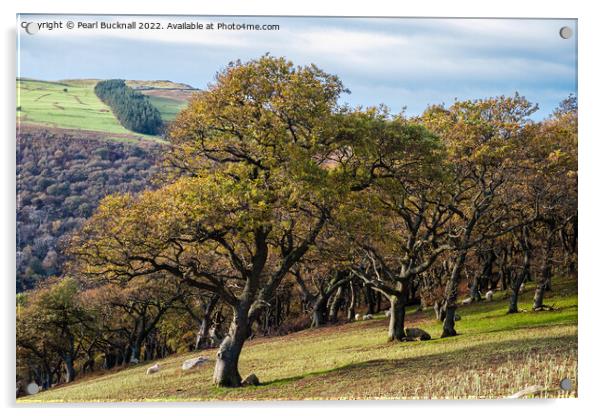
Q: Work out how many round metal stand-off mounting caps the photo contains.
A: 4